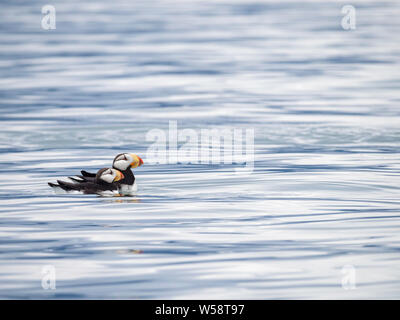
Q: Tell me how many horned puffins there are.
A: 2